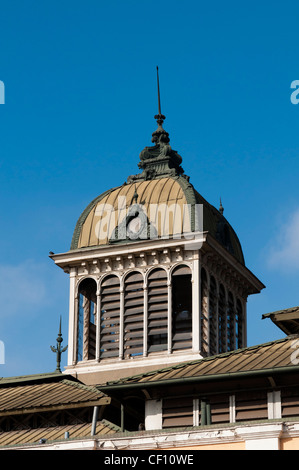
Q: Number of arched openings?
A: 10